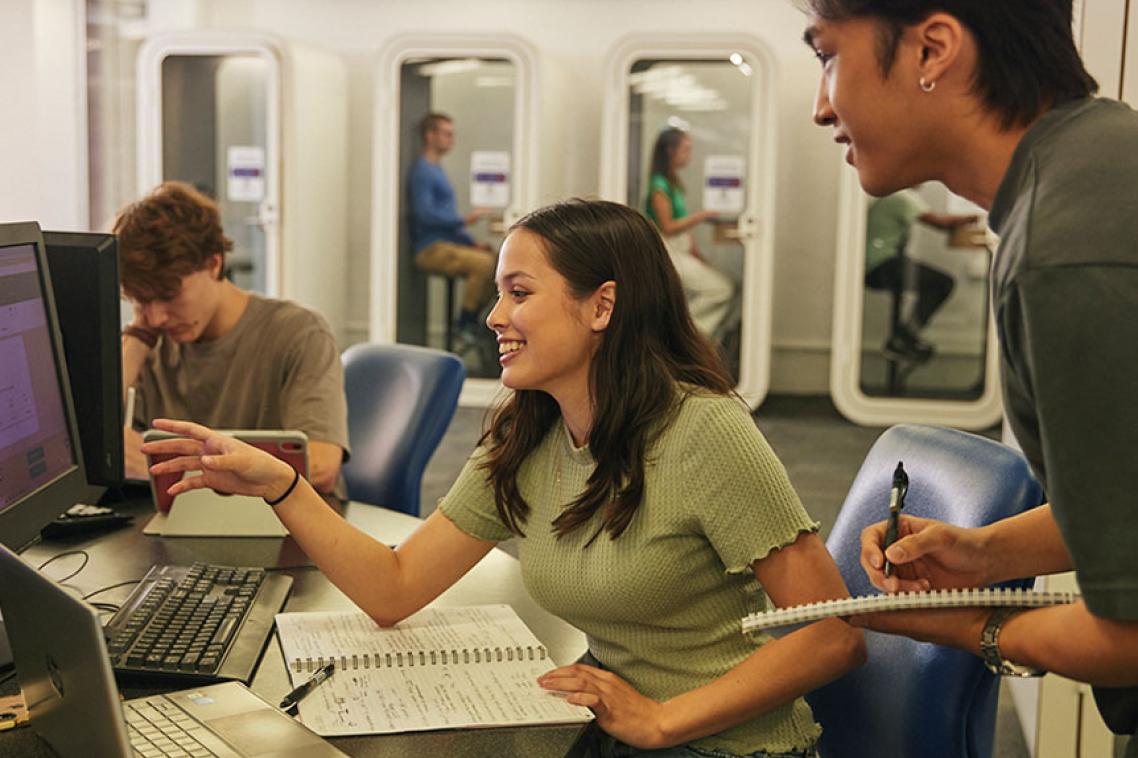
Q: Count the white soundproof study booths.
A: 4